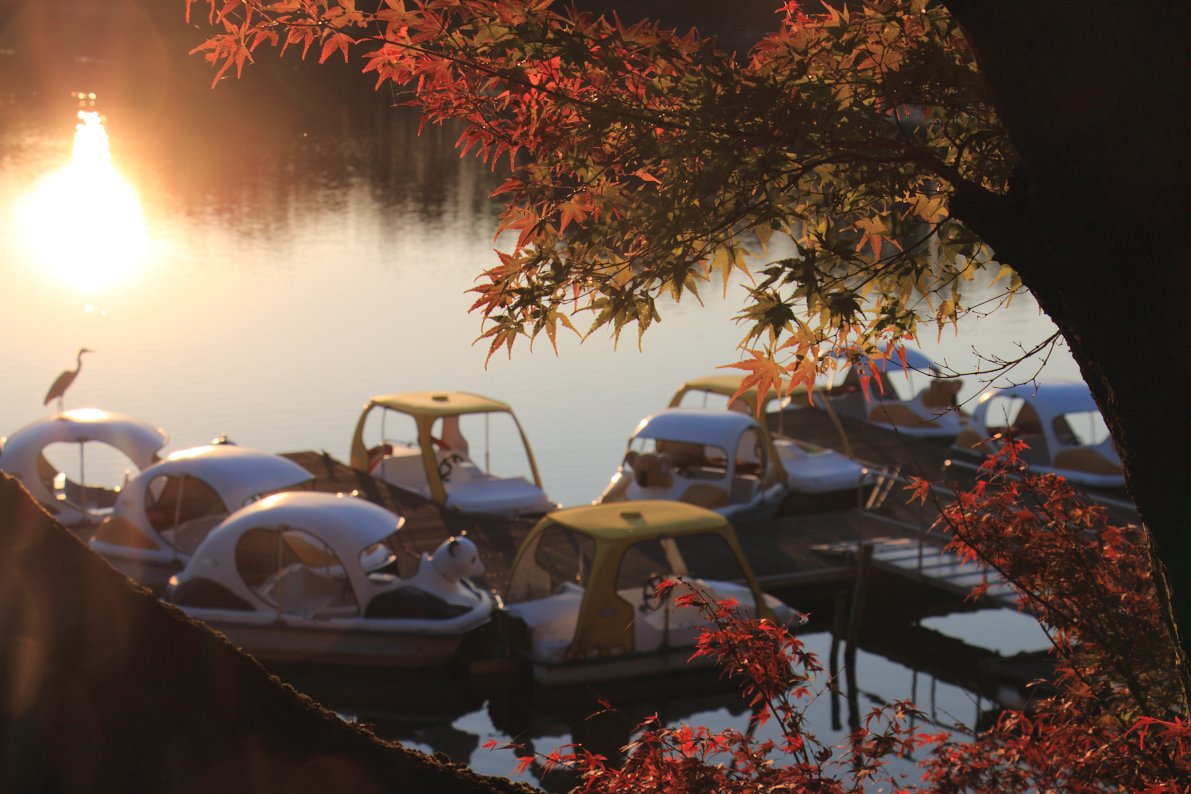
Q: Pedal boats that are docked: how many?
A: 9